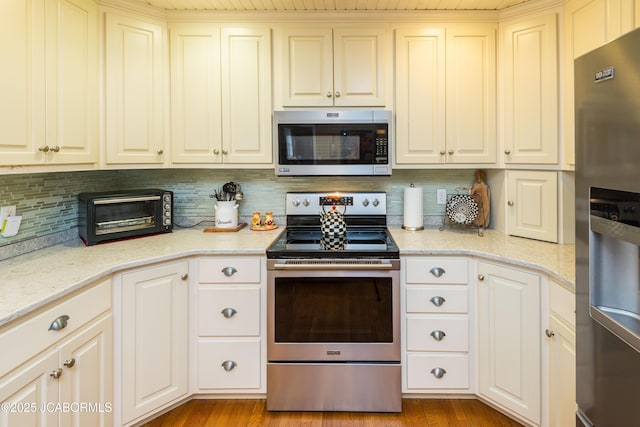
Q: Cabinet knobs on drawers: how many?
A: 8